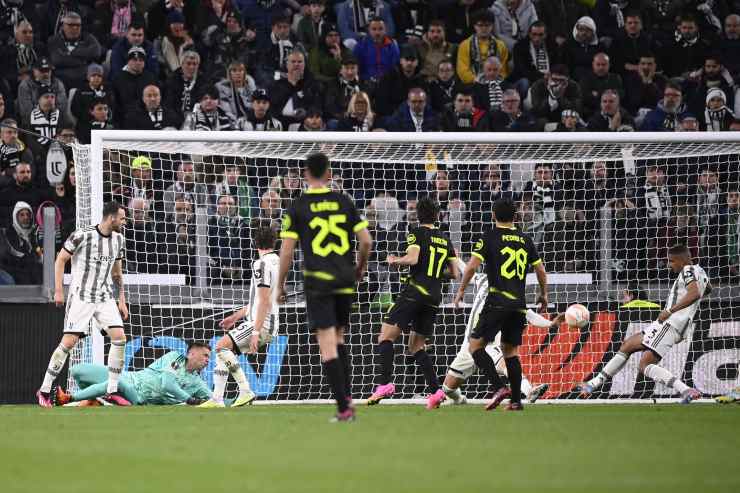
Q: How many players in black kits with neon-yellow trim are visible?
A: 3